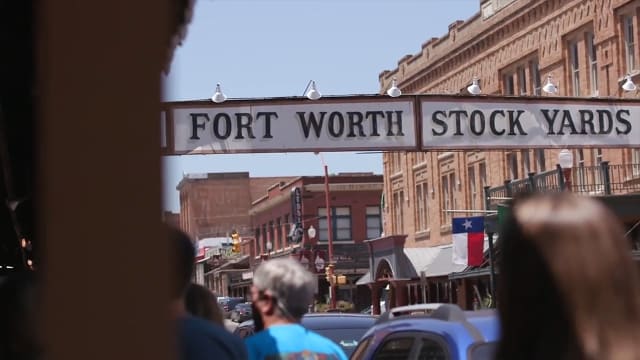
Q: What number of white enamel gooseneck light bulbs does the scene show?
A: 6